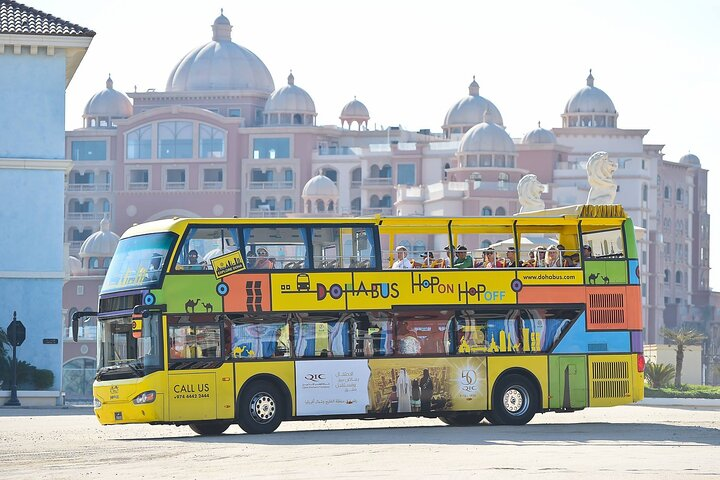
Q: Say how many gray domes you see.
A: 11